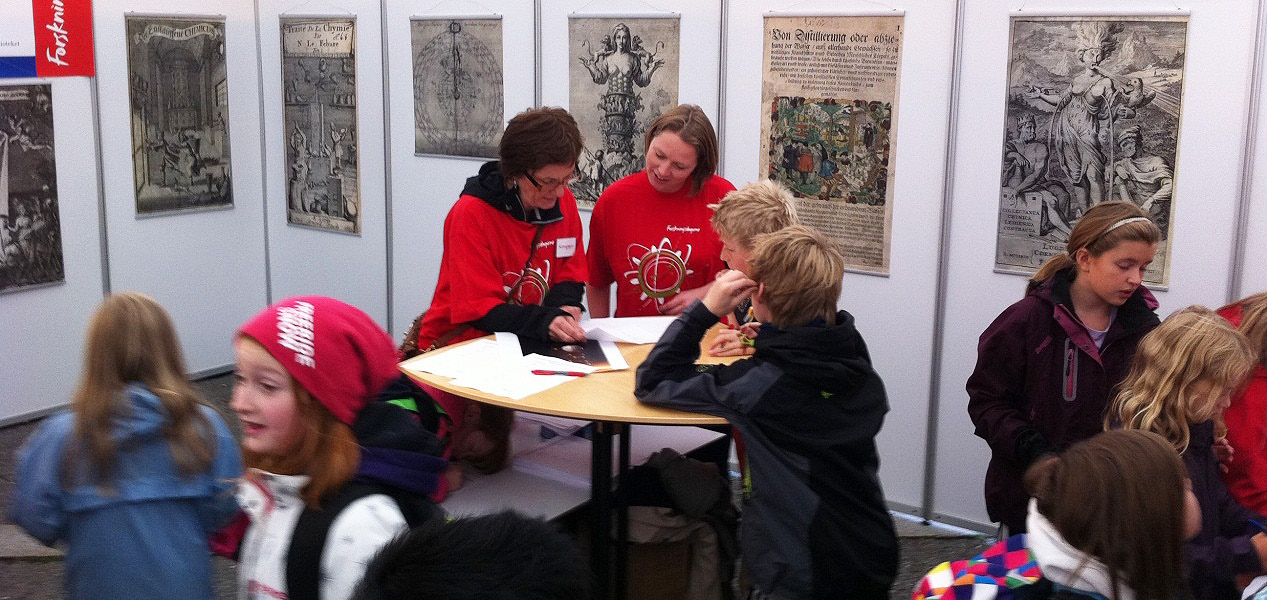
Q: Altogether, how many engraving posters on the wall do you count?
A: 7